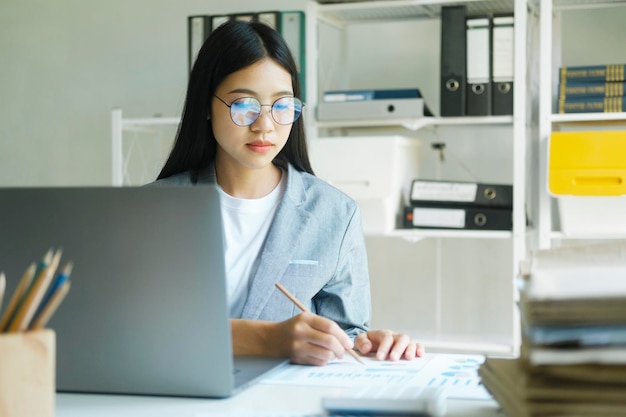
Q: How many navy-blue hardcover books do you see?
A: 3